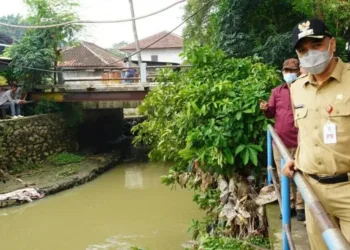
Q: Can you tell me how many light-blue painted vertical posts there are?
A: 2